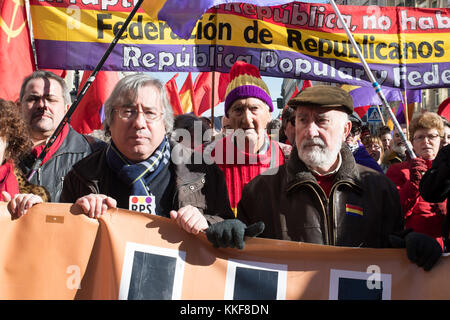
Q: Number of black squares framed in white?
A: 3